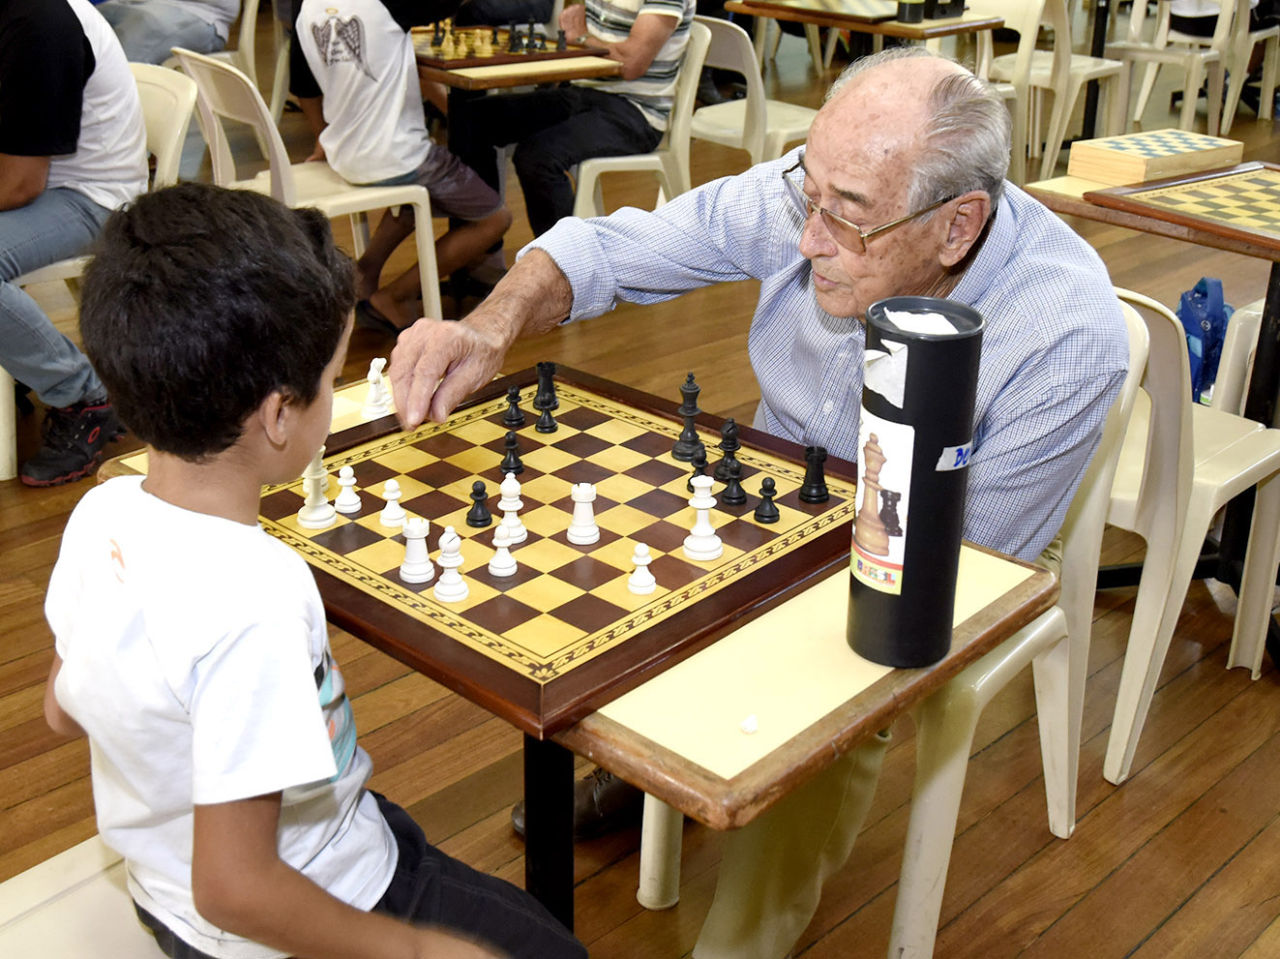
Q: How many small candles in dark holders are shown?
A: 0